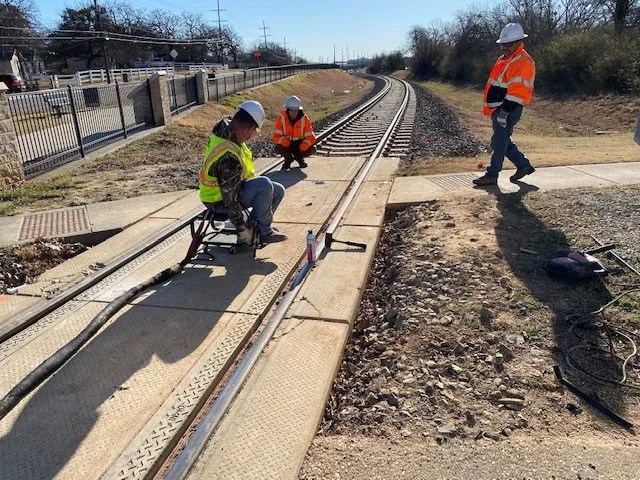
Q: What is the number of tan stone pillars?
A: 3